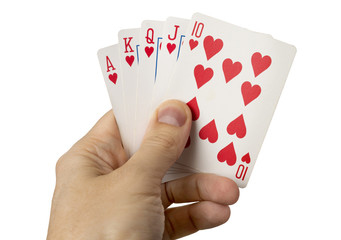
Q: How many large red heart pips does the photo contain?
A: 10